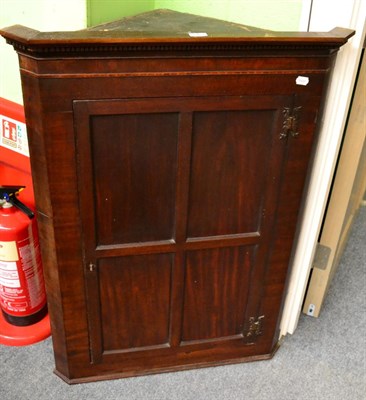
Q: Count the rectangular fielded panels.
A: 4